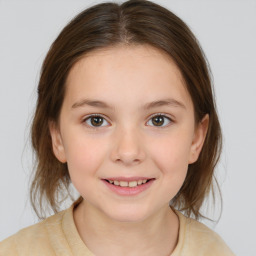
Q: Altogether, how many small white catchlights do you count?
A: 4